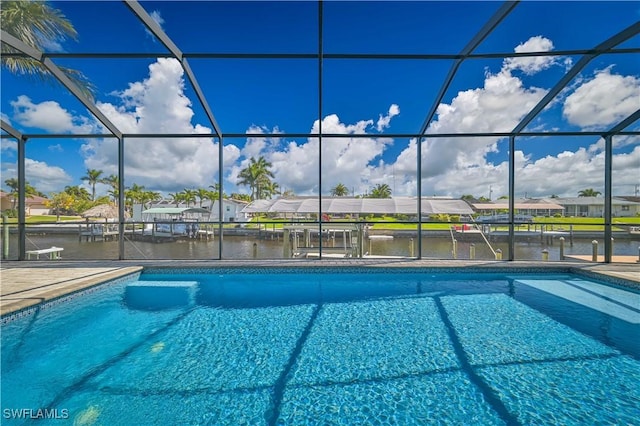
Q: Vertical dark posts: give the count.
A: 7